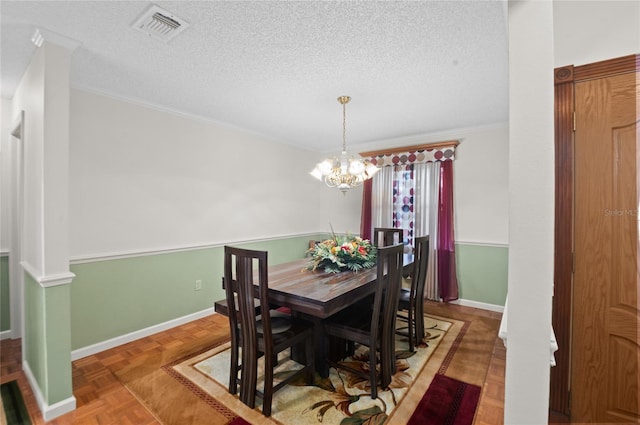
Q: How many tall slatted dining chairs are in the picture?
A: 4